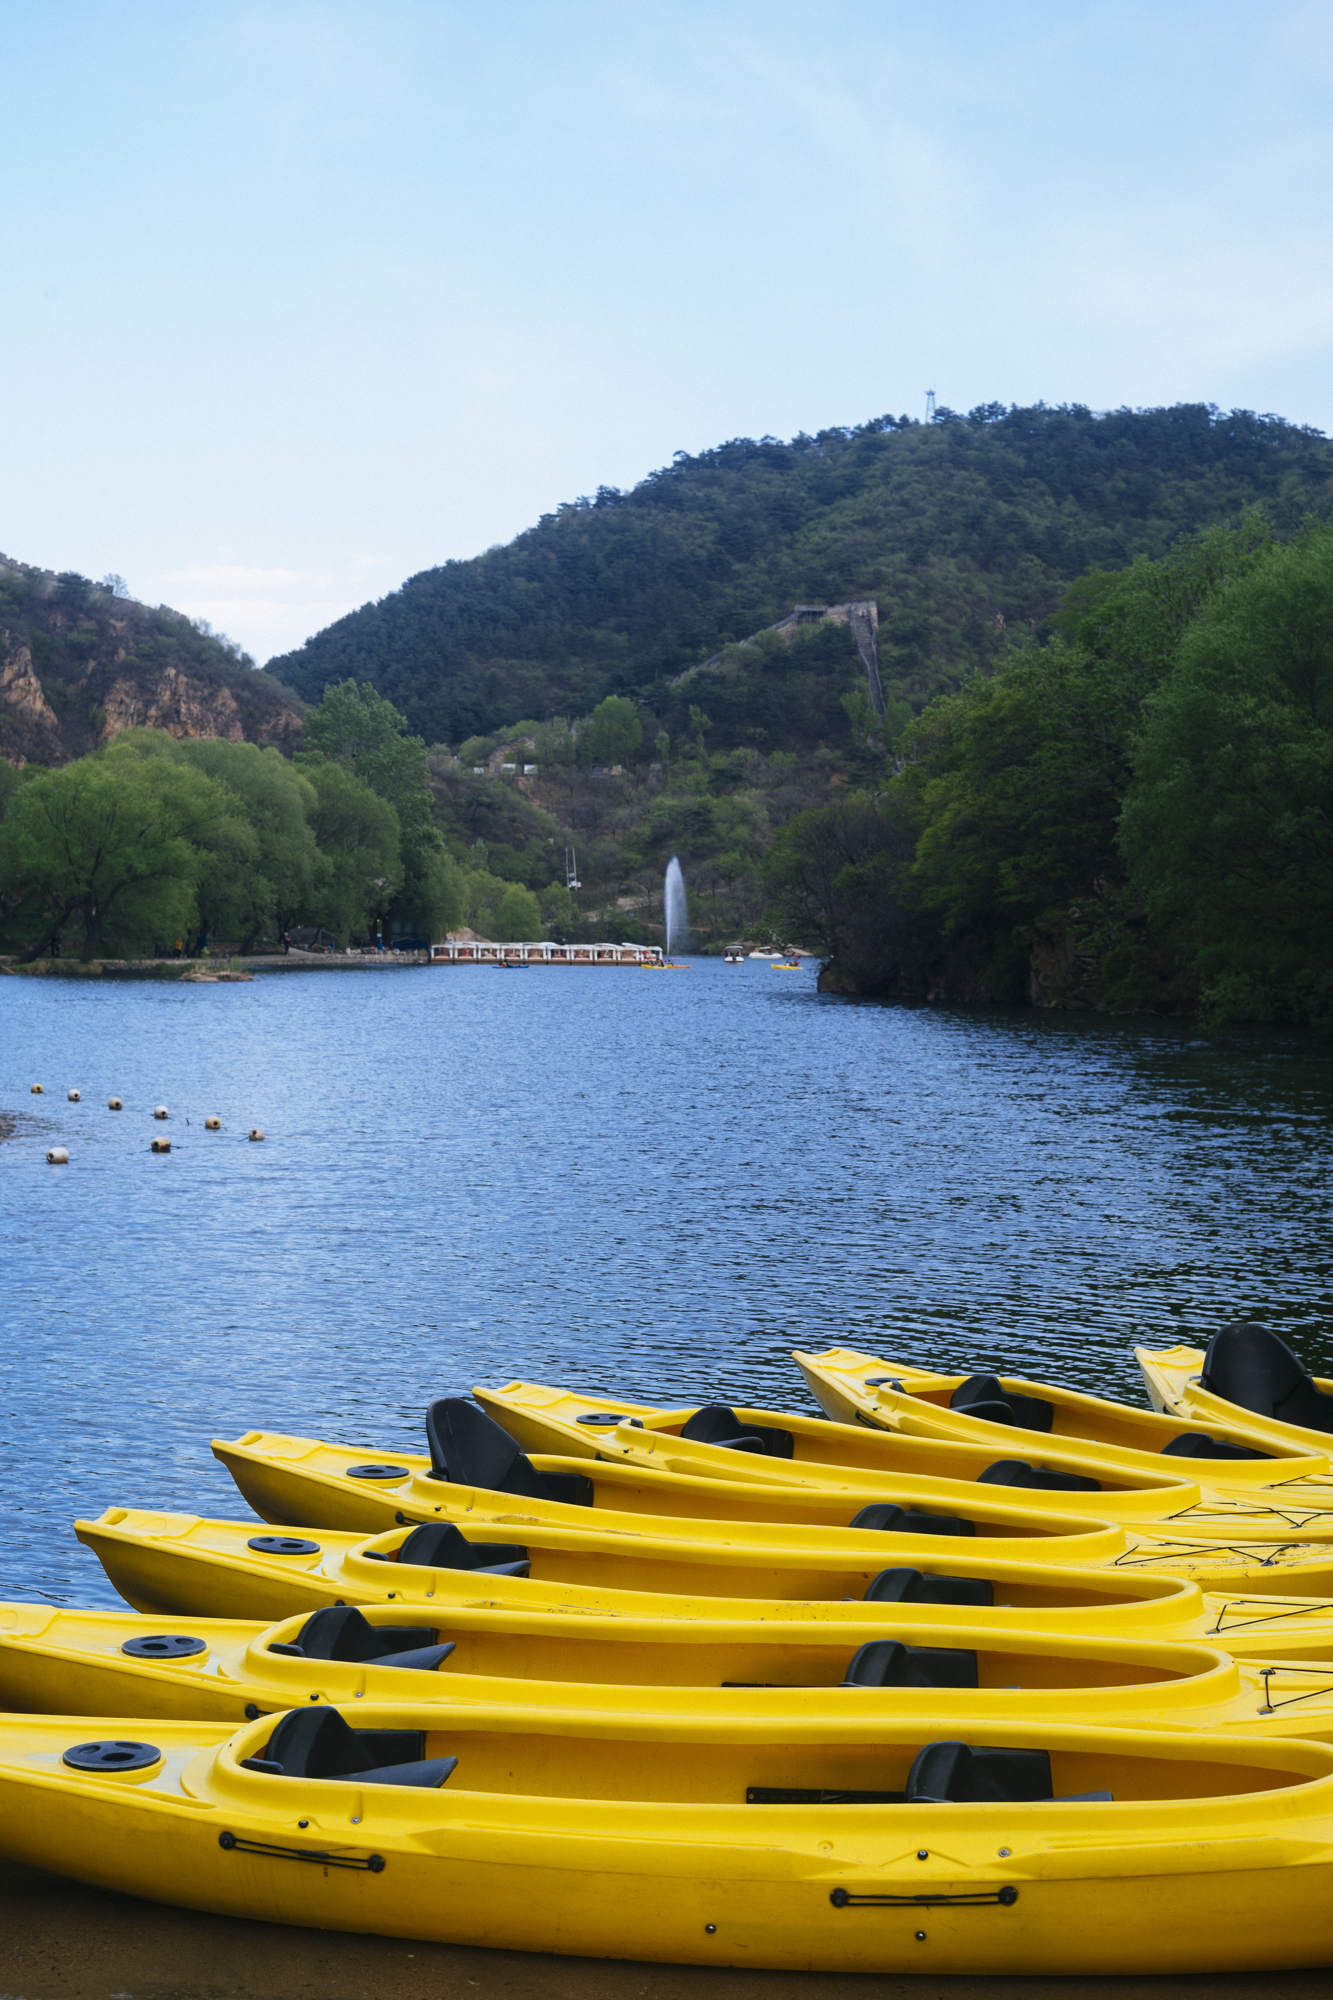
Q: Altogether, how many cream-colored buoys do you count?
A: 8